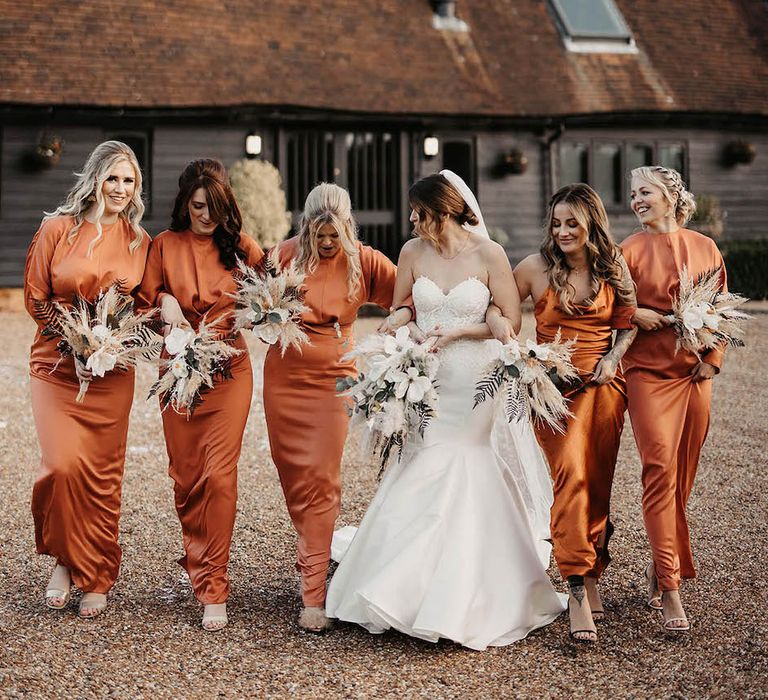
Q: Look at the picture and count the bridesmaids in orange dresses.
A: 5